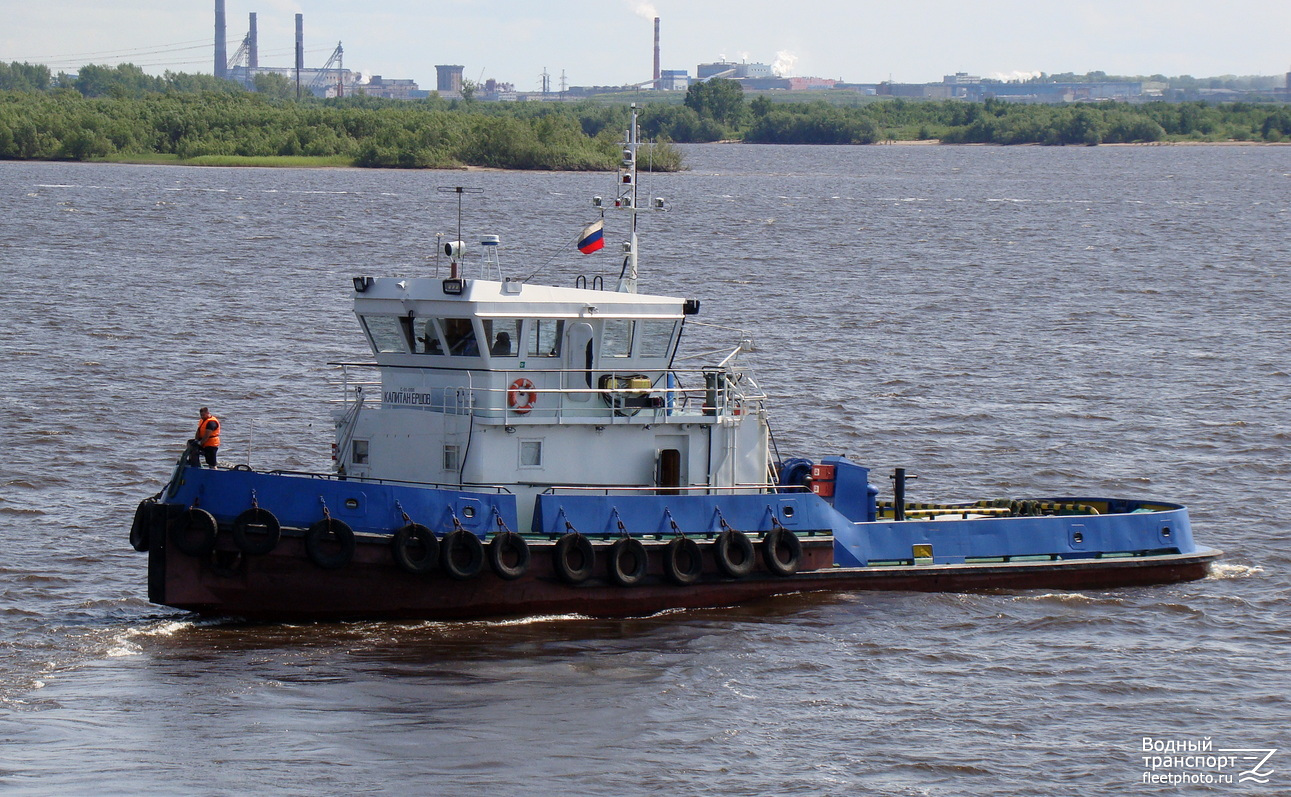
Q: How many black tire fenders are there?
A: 12